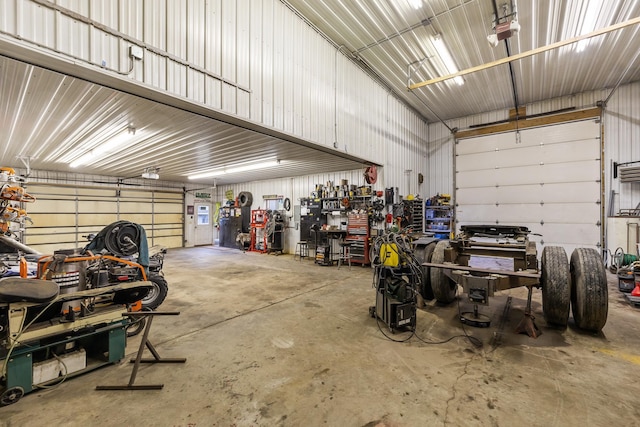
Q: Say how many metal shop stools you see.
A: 2